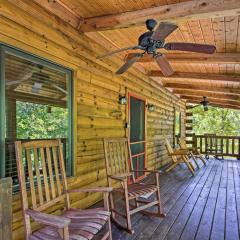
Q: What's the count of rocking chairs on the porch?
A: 3